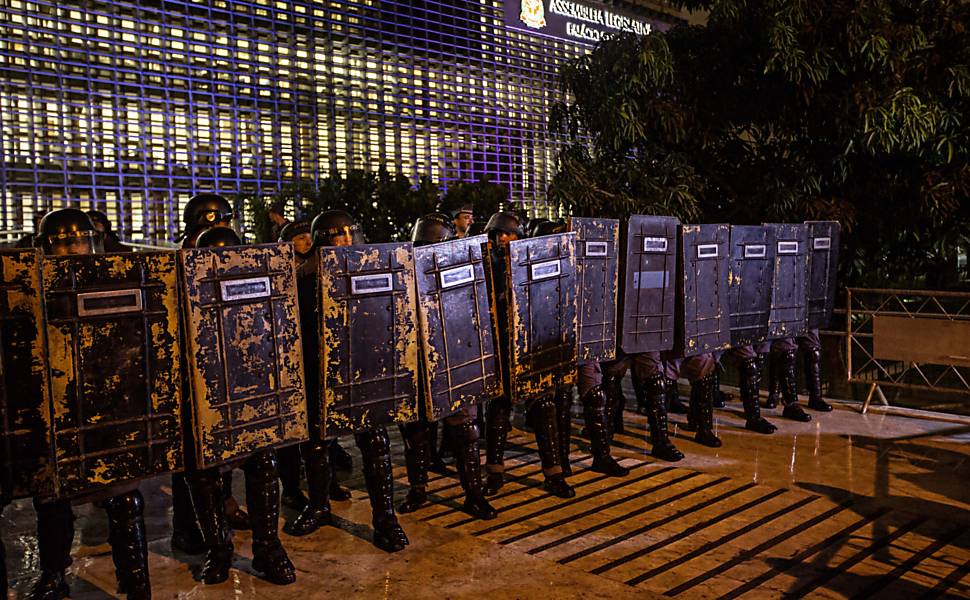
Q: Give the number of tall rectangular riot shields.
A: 12